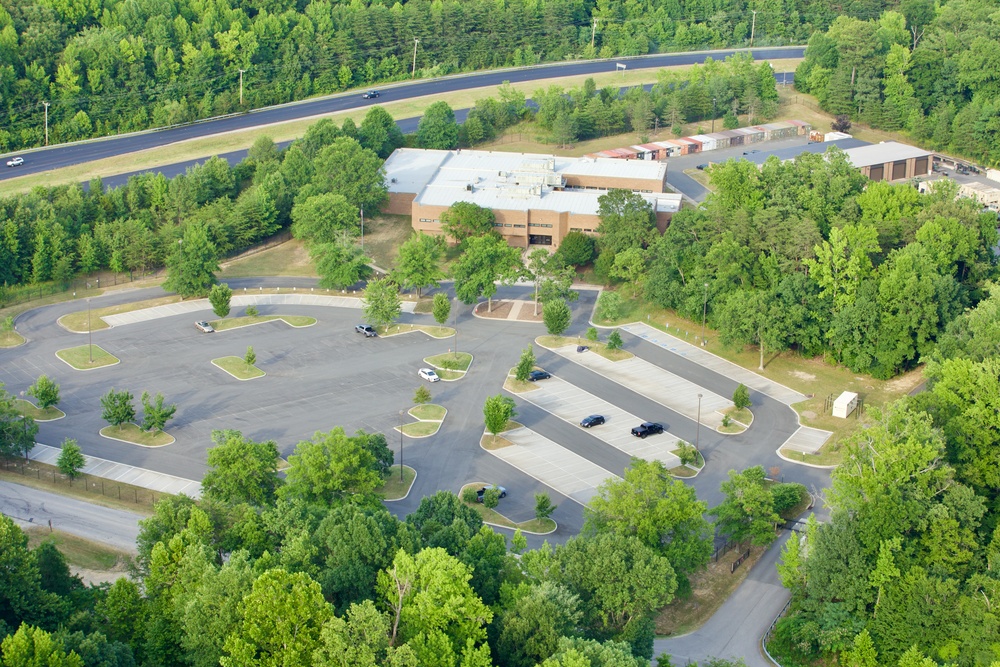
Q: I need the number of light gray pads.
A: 7